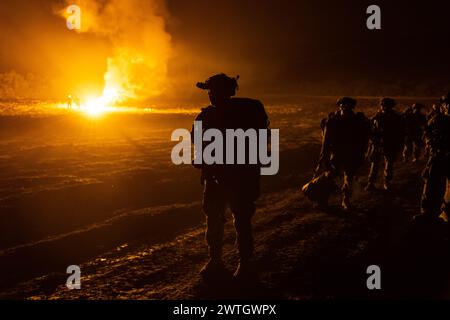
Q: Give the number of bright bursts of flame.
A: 1